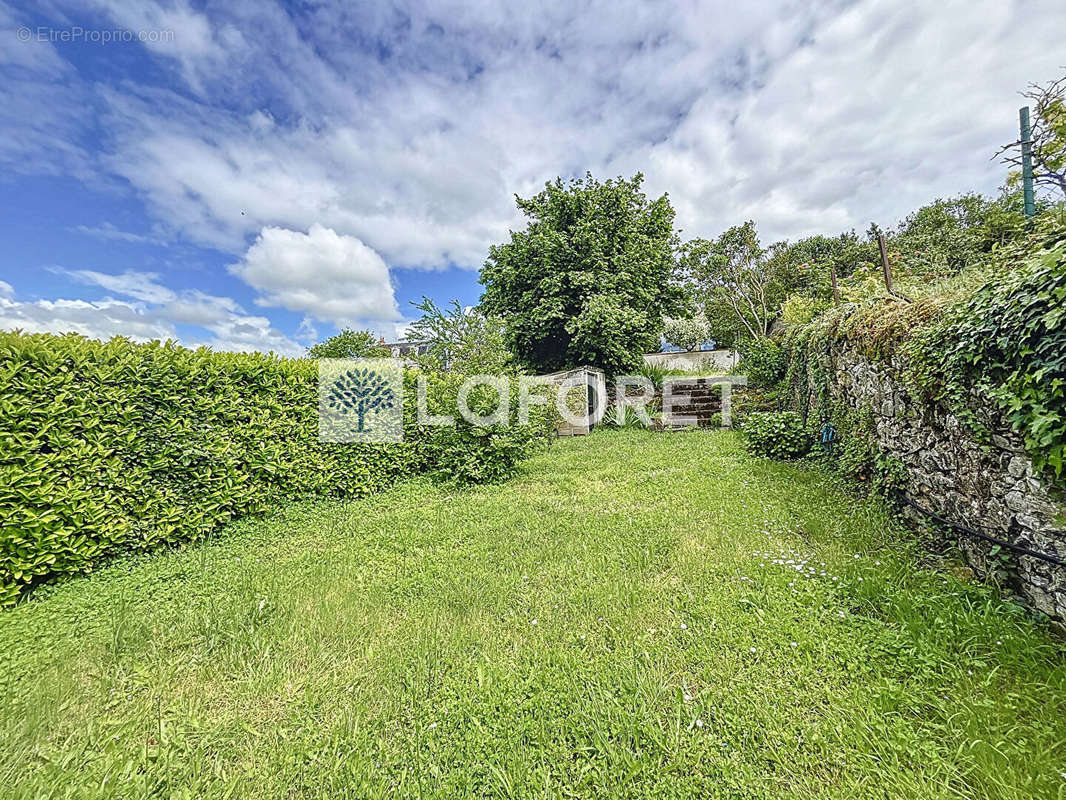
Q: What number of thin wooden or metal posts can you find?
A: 3